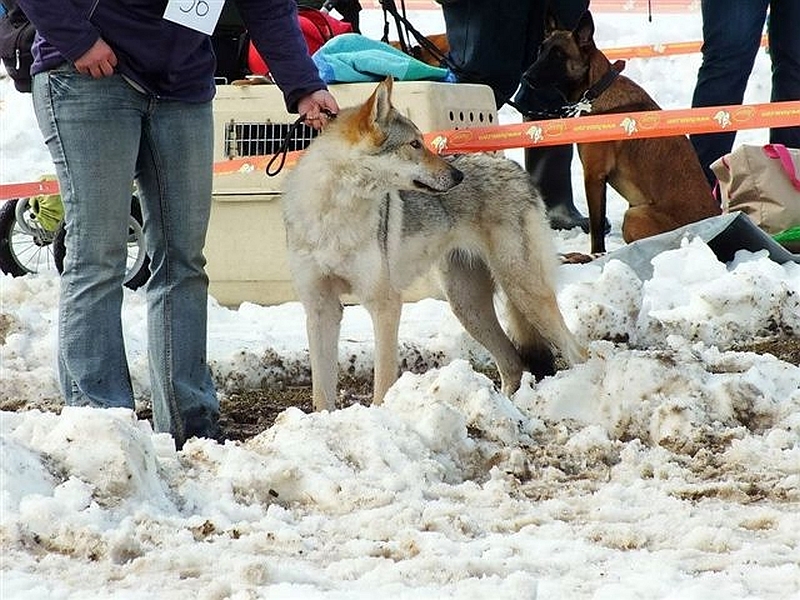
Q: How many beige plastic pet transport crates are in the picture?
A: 1